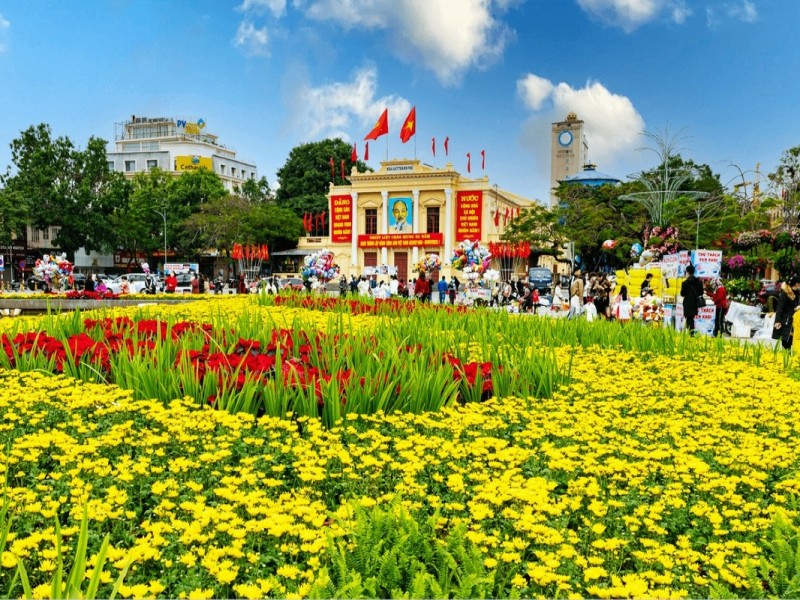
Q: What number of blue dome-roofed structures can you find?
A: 1